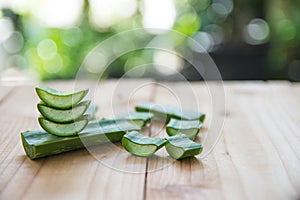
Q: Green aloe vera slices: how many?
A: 6